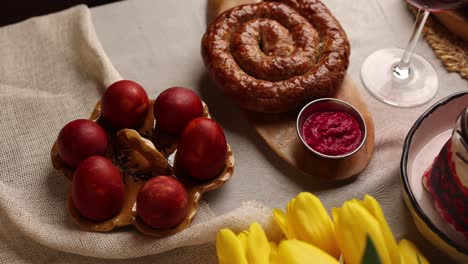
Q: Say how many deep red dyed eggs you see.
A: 6